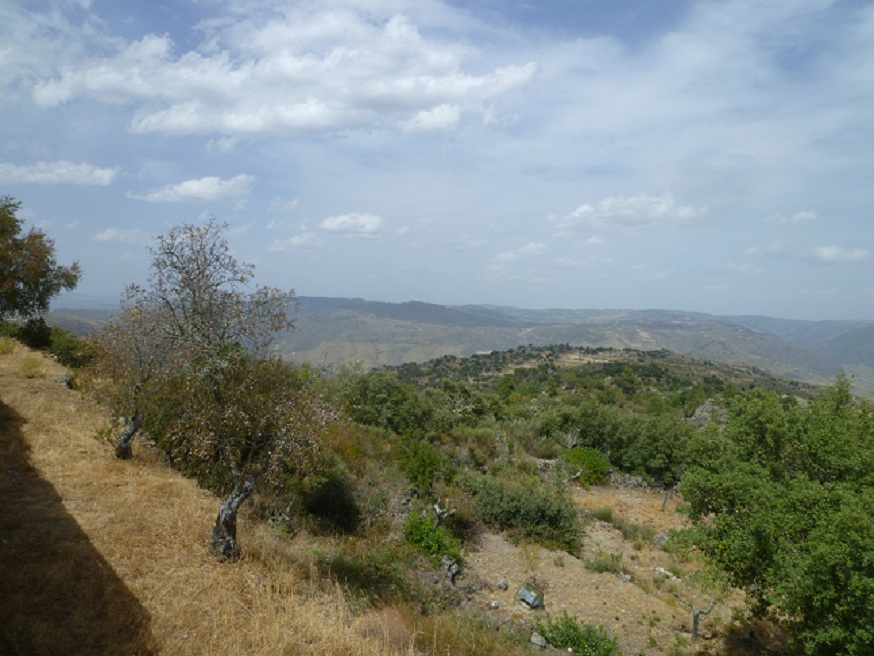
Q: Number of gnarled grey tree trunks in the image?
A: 2